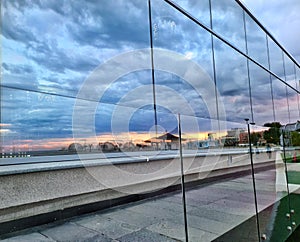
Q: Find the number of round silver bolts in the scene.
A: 5